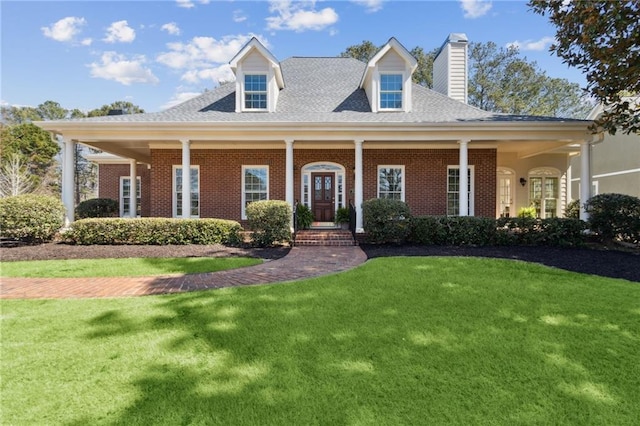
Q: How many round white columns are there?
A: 7